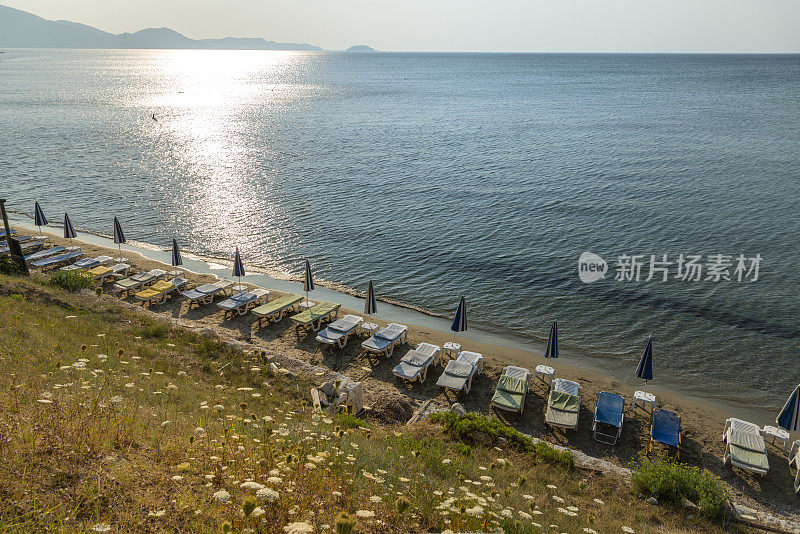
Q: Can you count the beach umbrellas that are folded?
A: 11